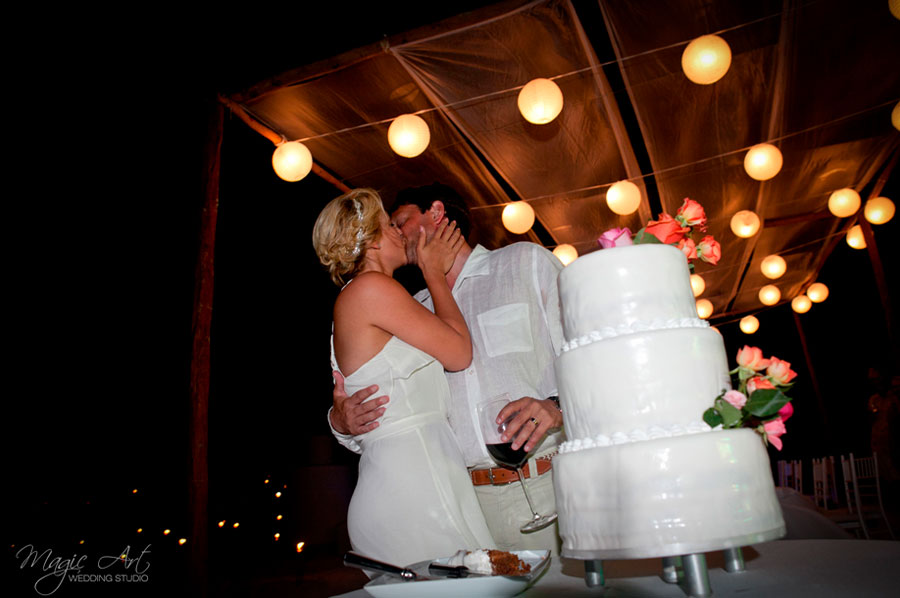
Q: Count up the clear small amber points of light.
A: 13